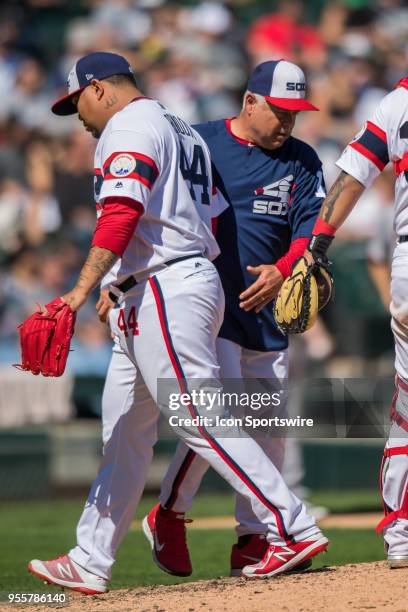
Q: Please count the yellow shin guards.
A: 0